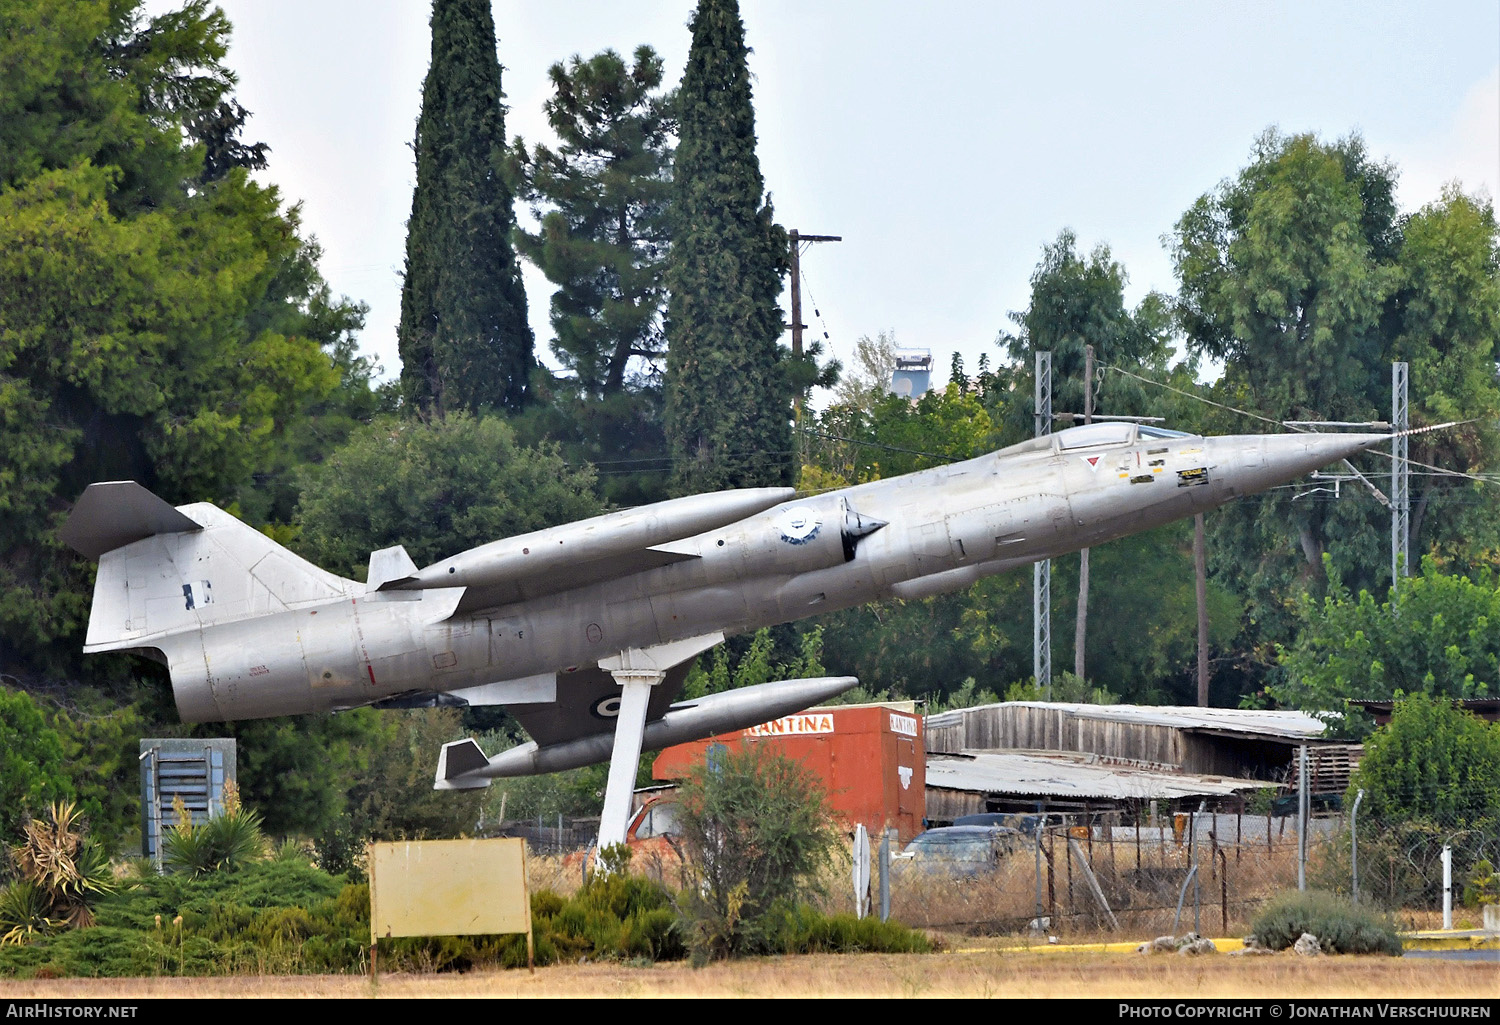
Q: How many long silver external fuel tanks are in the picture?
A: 2